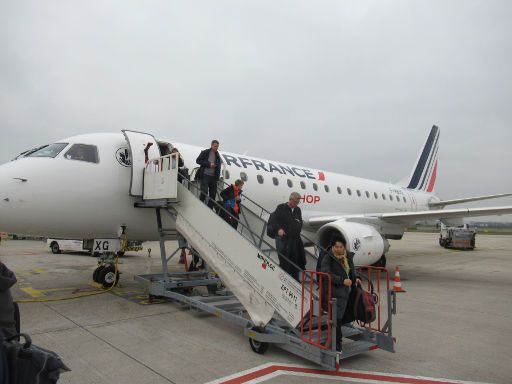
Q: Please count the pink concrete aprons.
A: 0